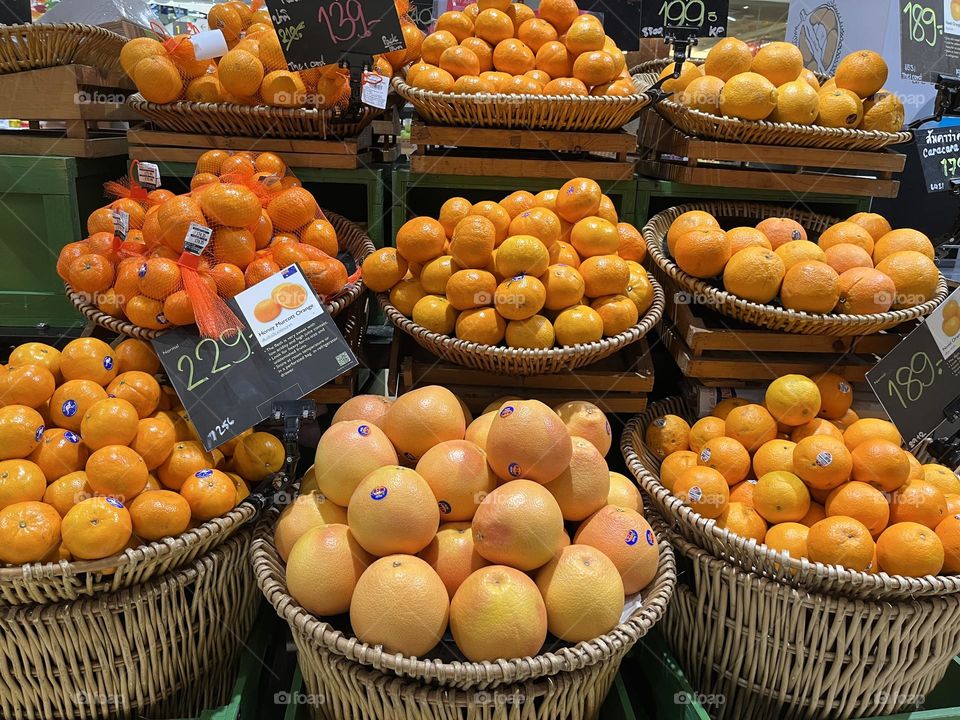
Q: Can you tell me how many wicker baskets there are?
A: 10